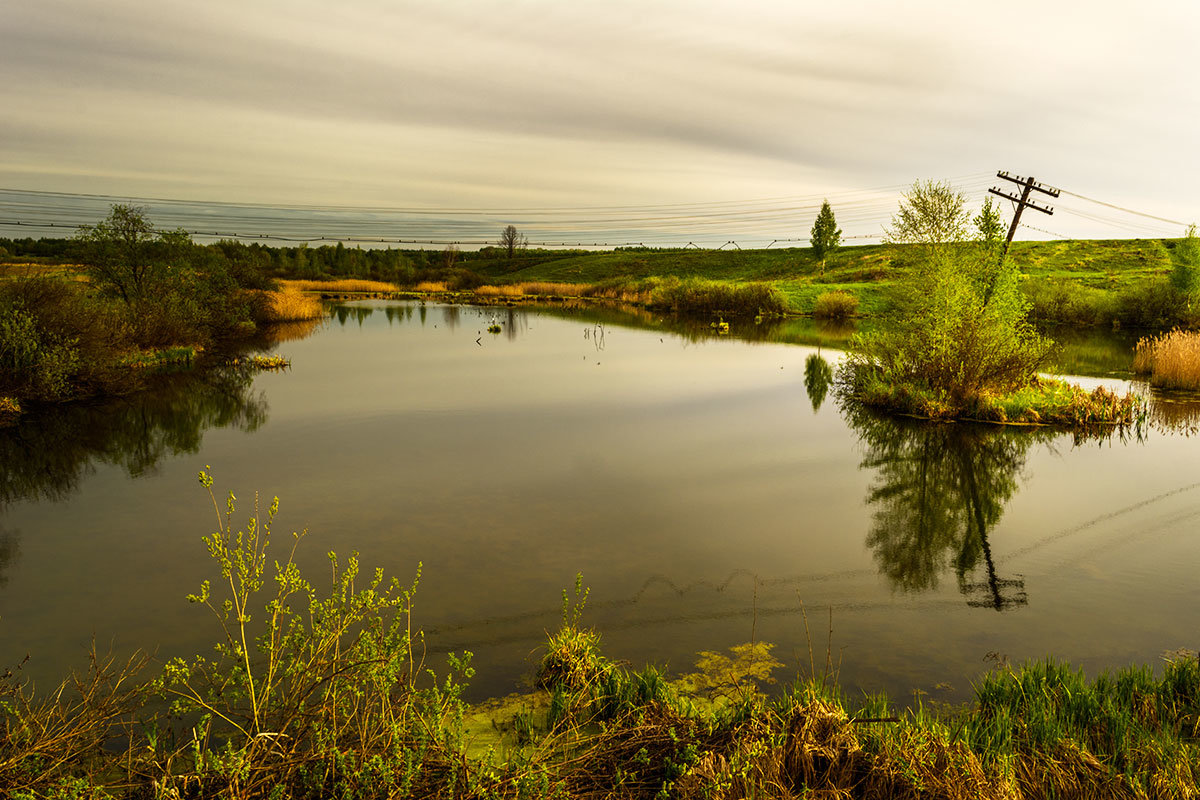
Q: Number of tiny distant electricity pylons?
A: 0